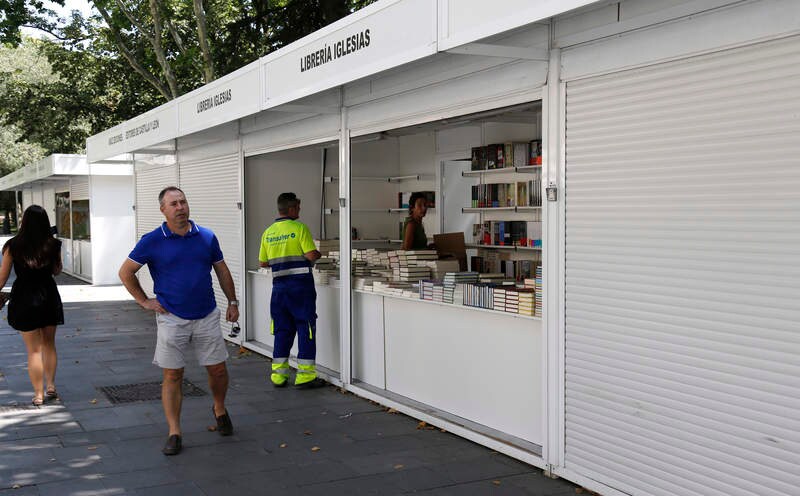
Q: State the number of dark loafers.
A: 2